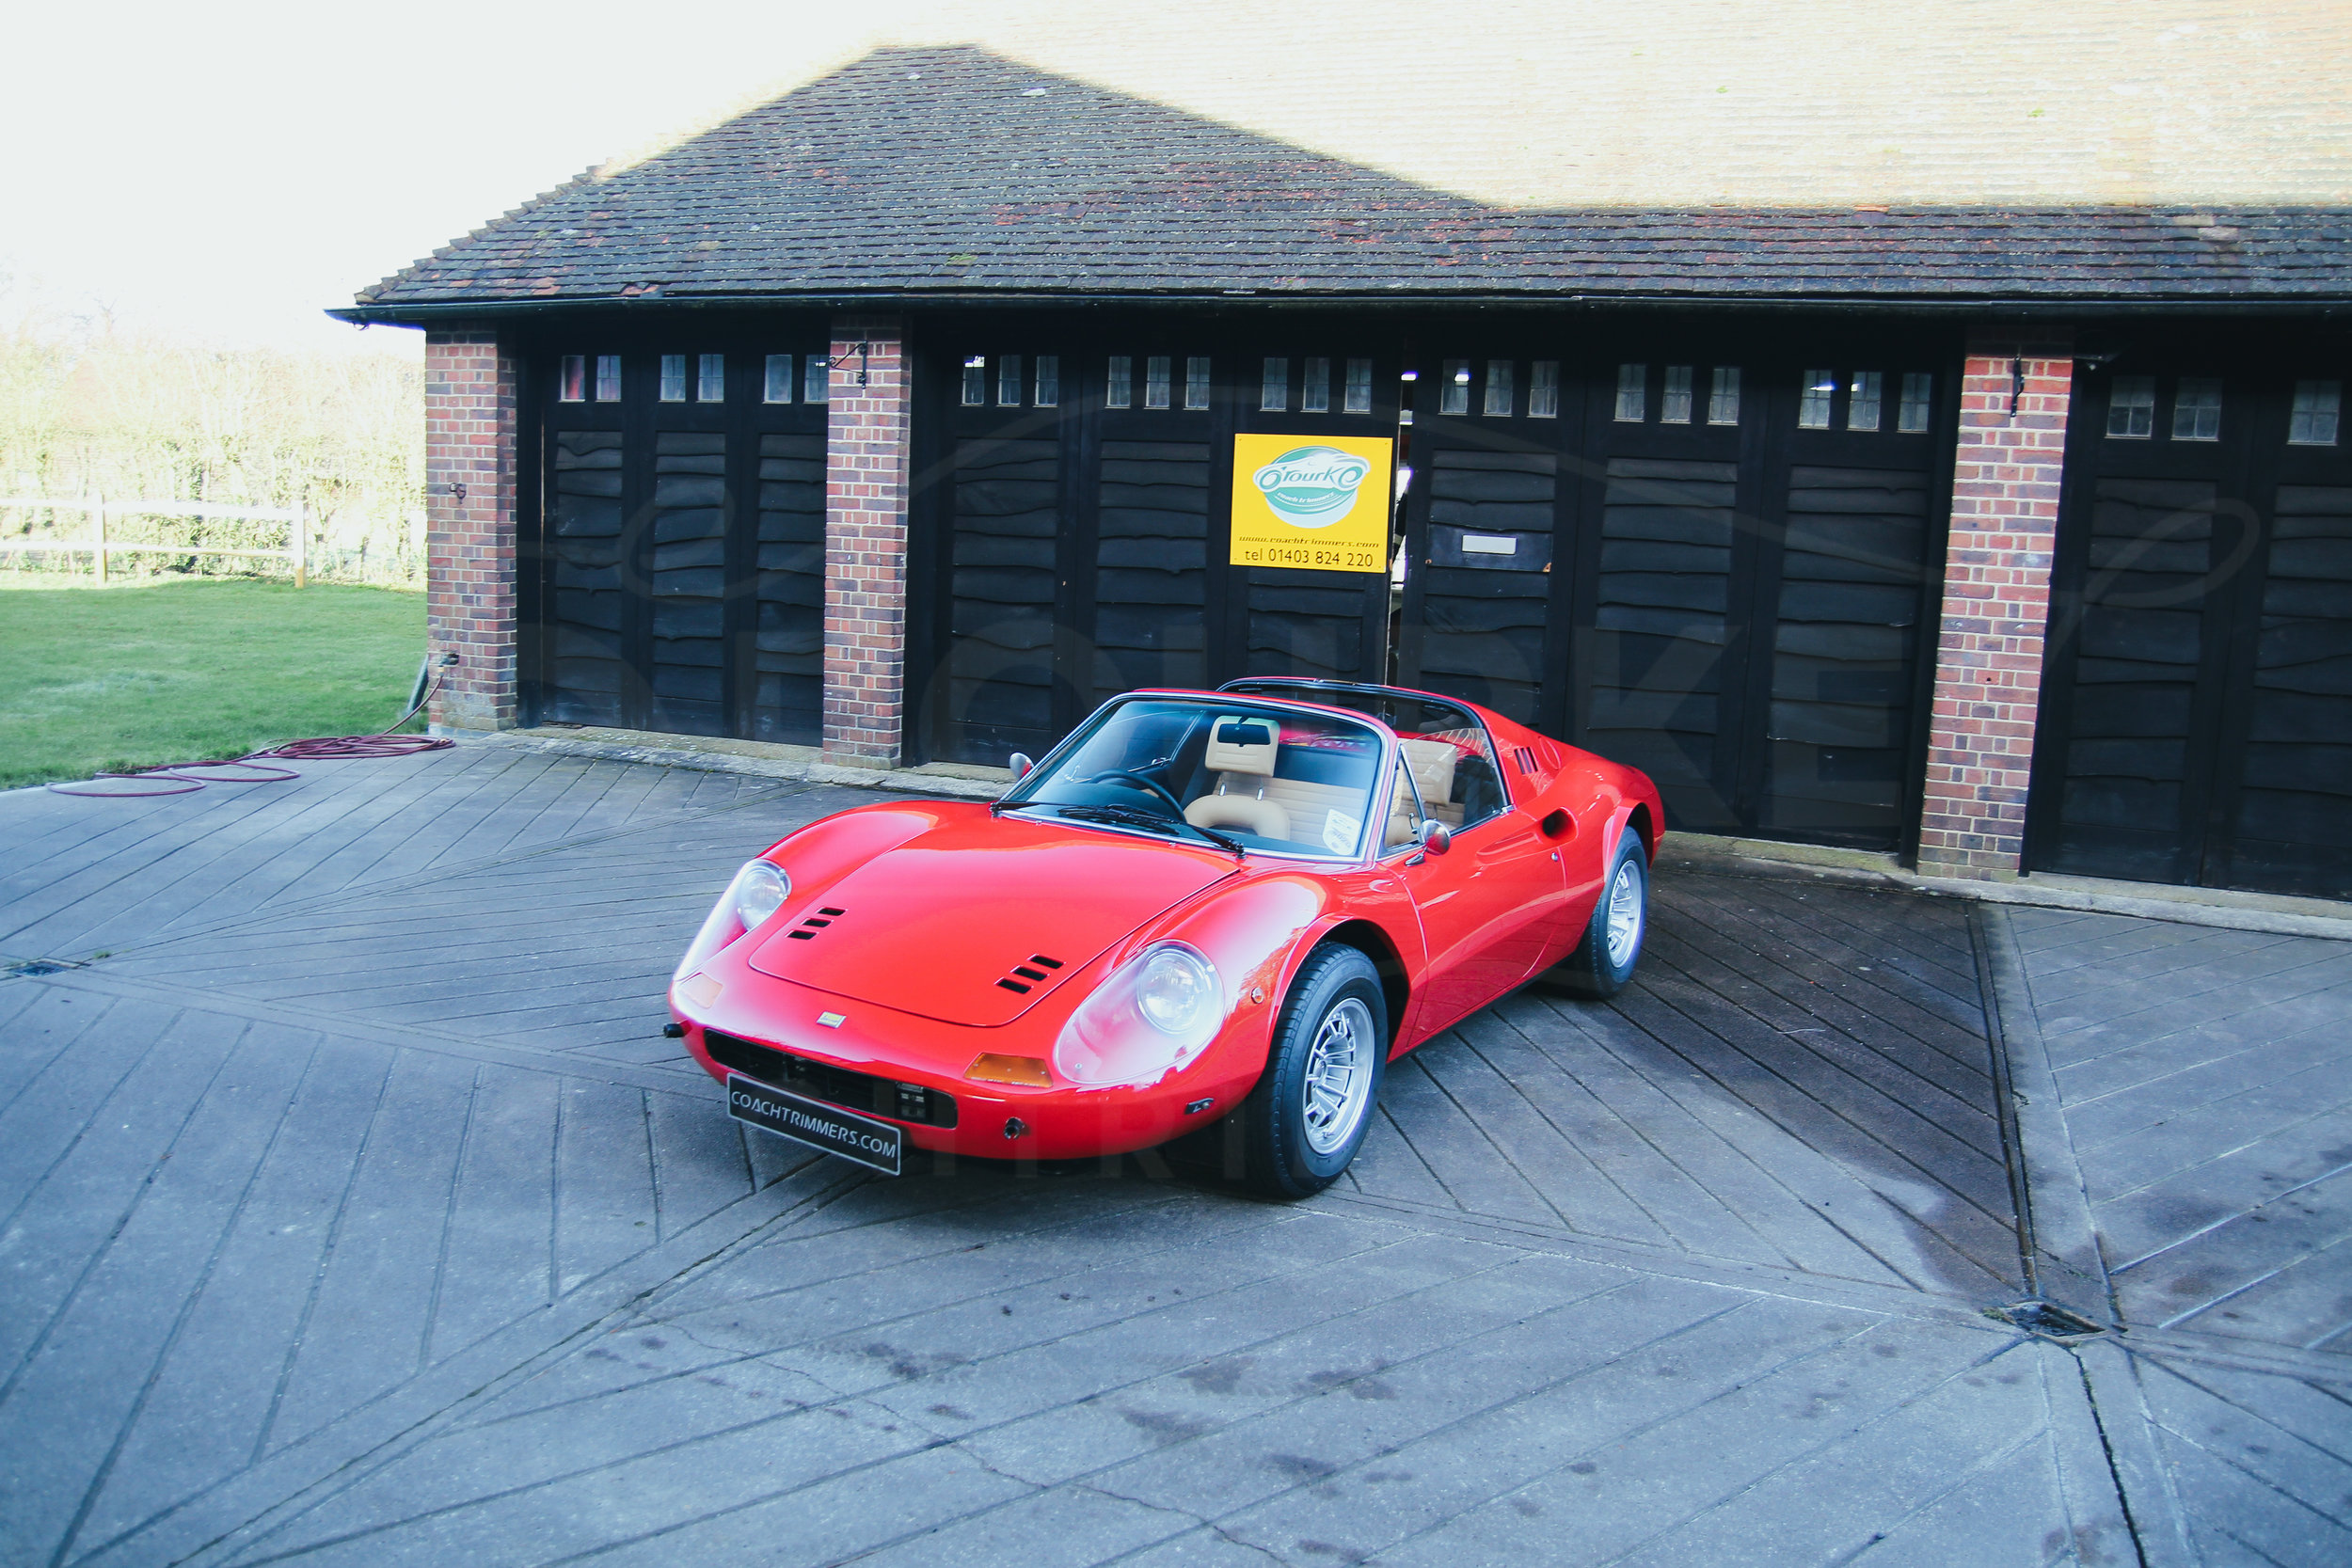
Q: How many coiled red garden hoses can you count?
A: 1